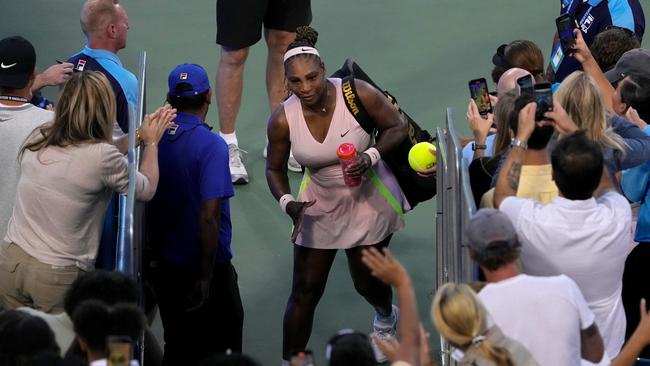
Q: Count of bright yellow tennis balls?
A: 1